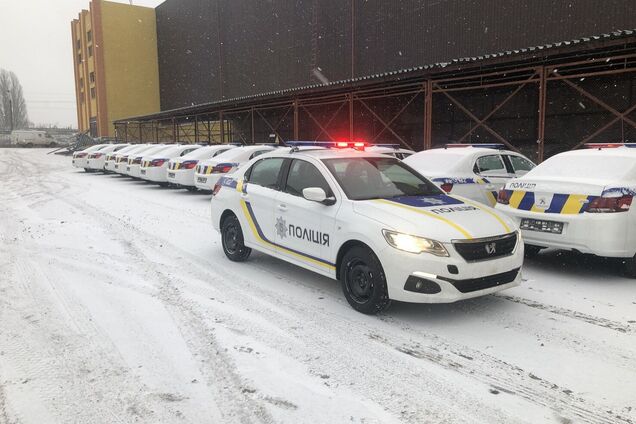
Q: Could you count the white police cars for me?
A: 12